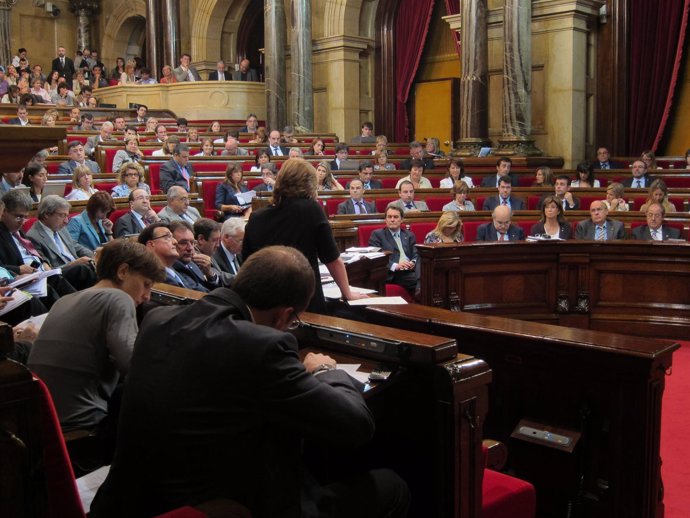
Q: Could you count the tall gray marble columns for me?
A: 4